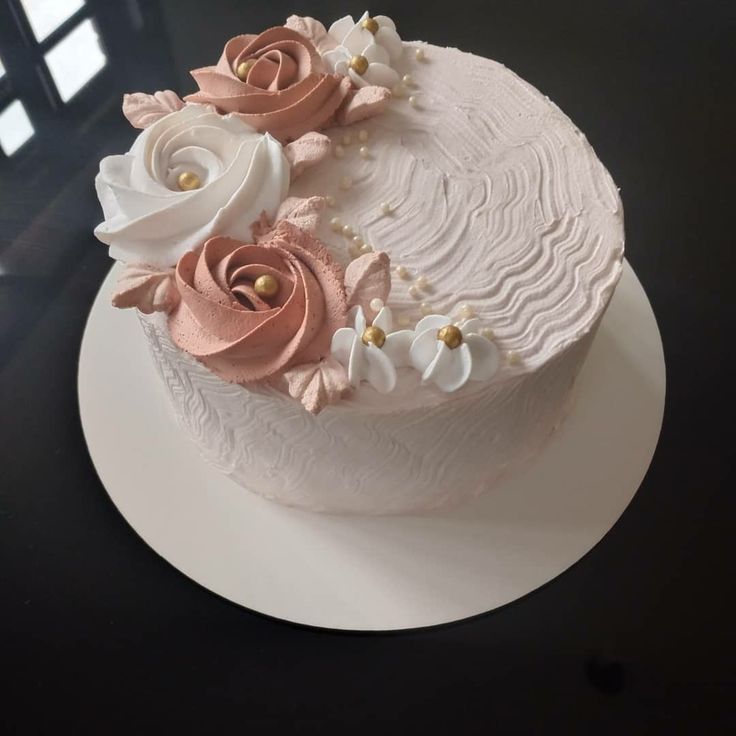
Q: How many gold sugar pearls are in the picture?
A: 7